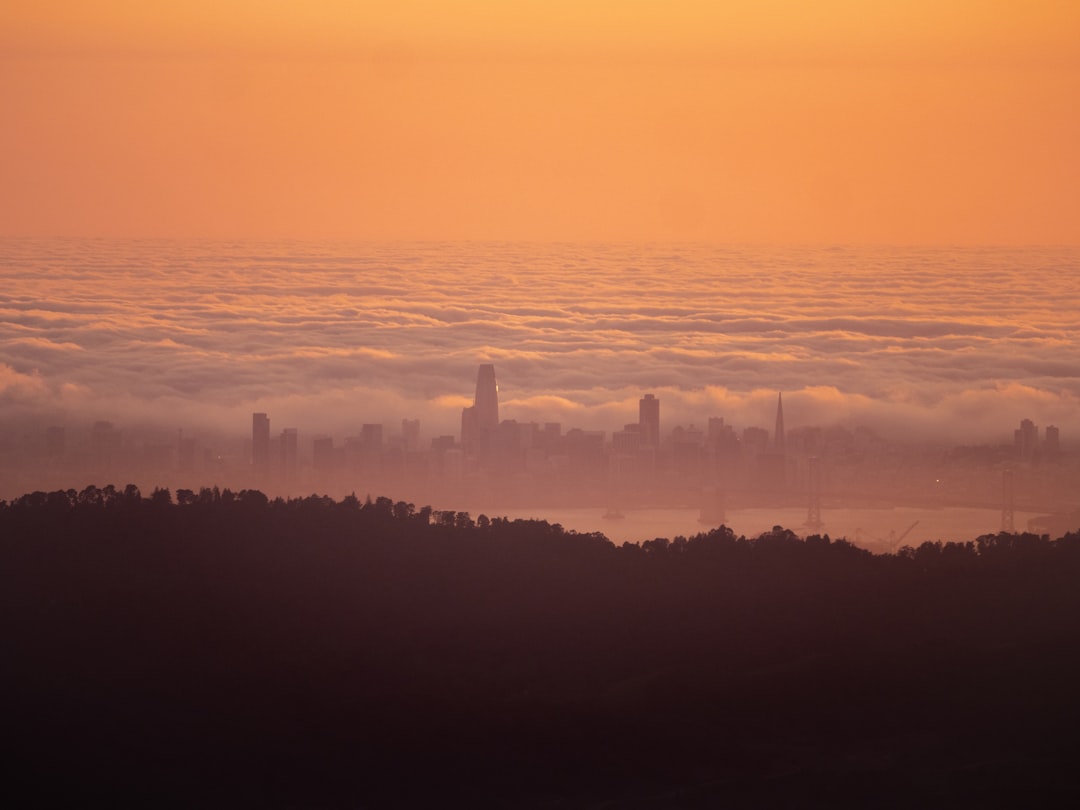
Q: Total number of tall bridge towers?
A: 2